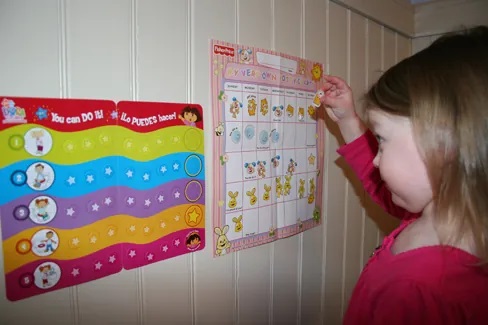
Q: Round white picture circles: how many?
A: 5